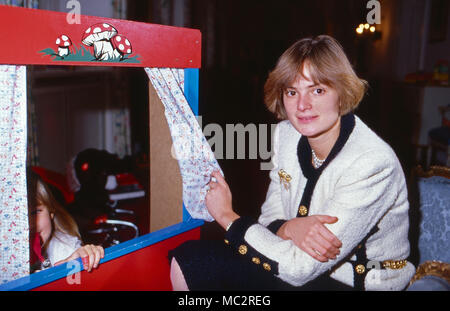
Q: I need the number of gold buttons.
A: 6